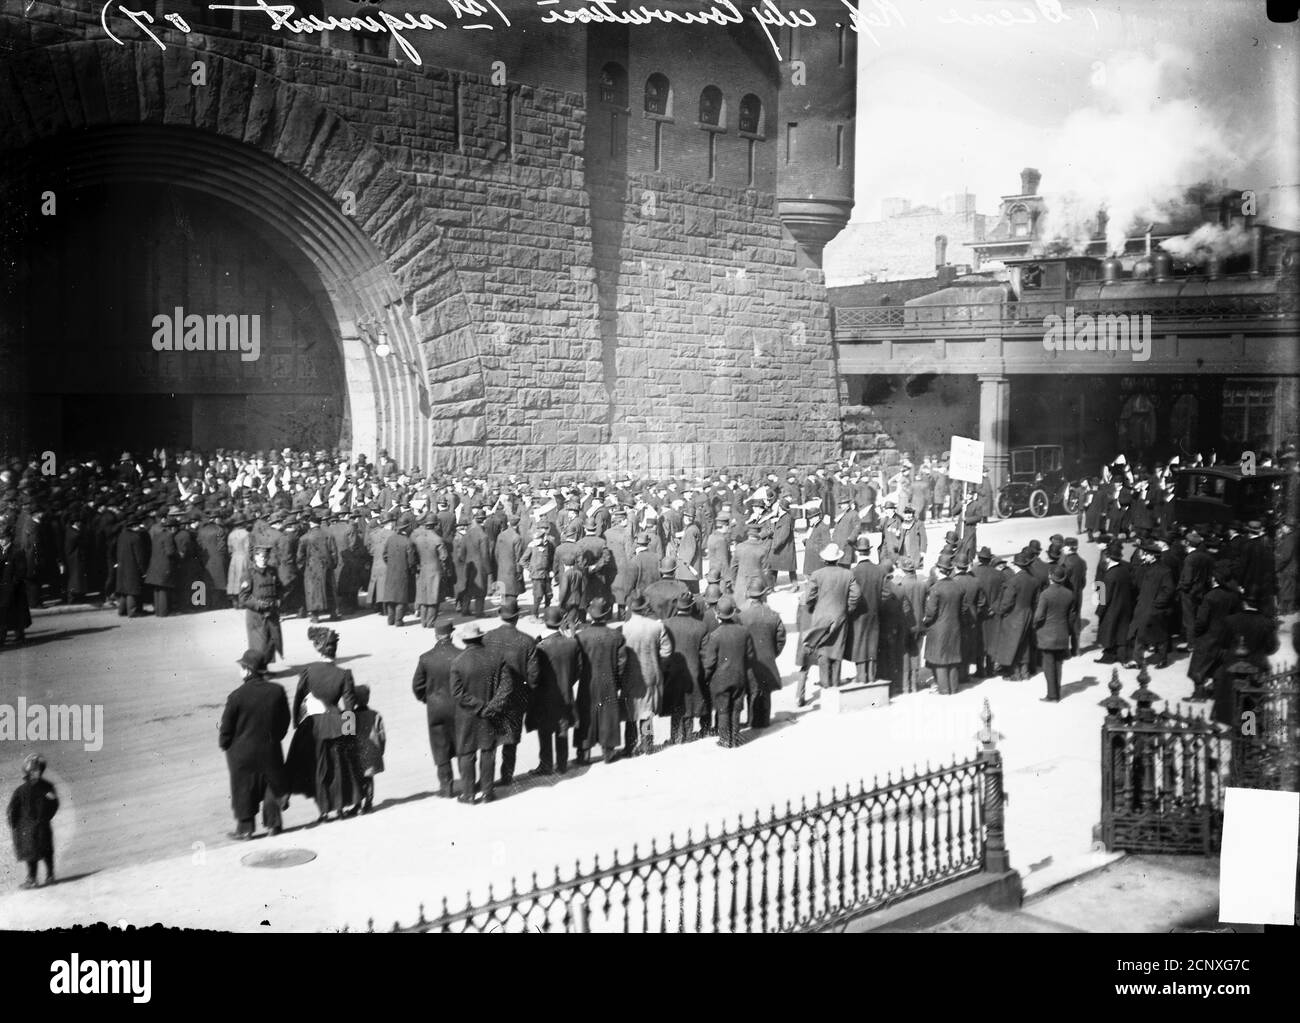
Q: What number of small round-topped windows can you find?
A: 4